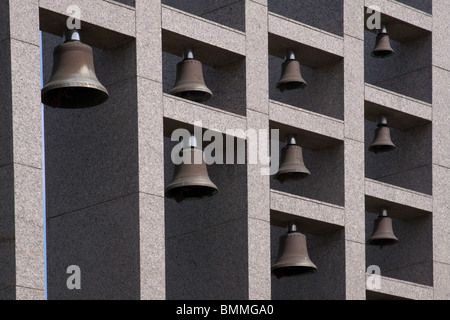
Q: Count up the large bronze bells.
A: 9